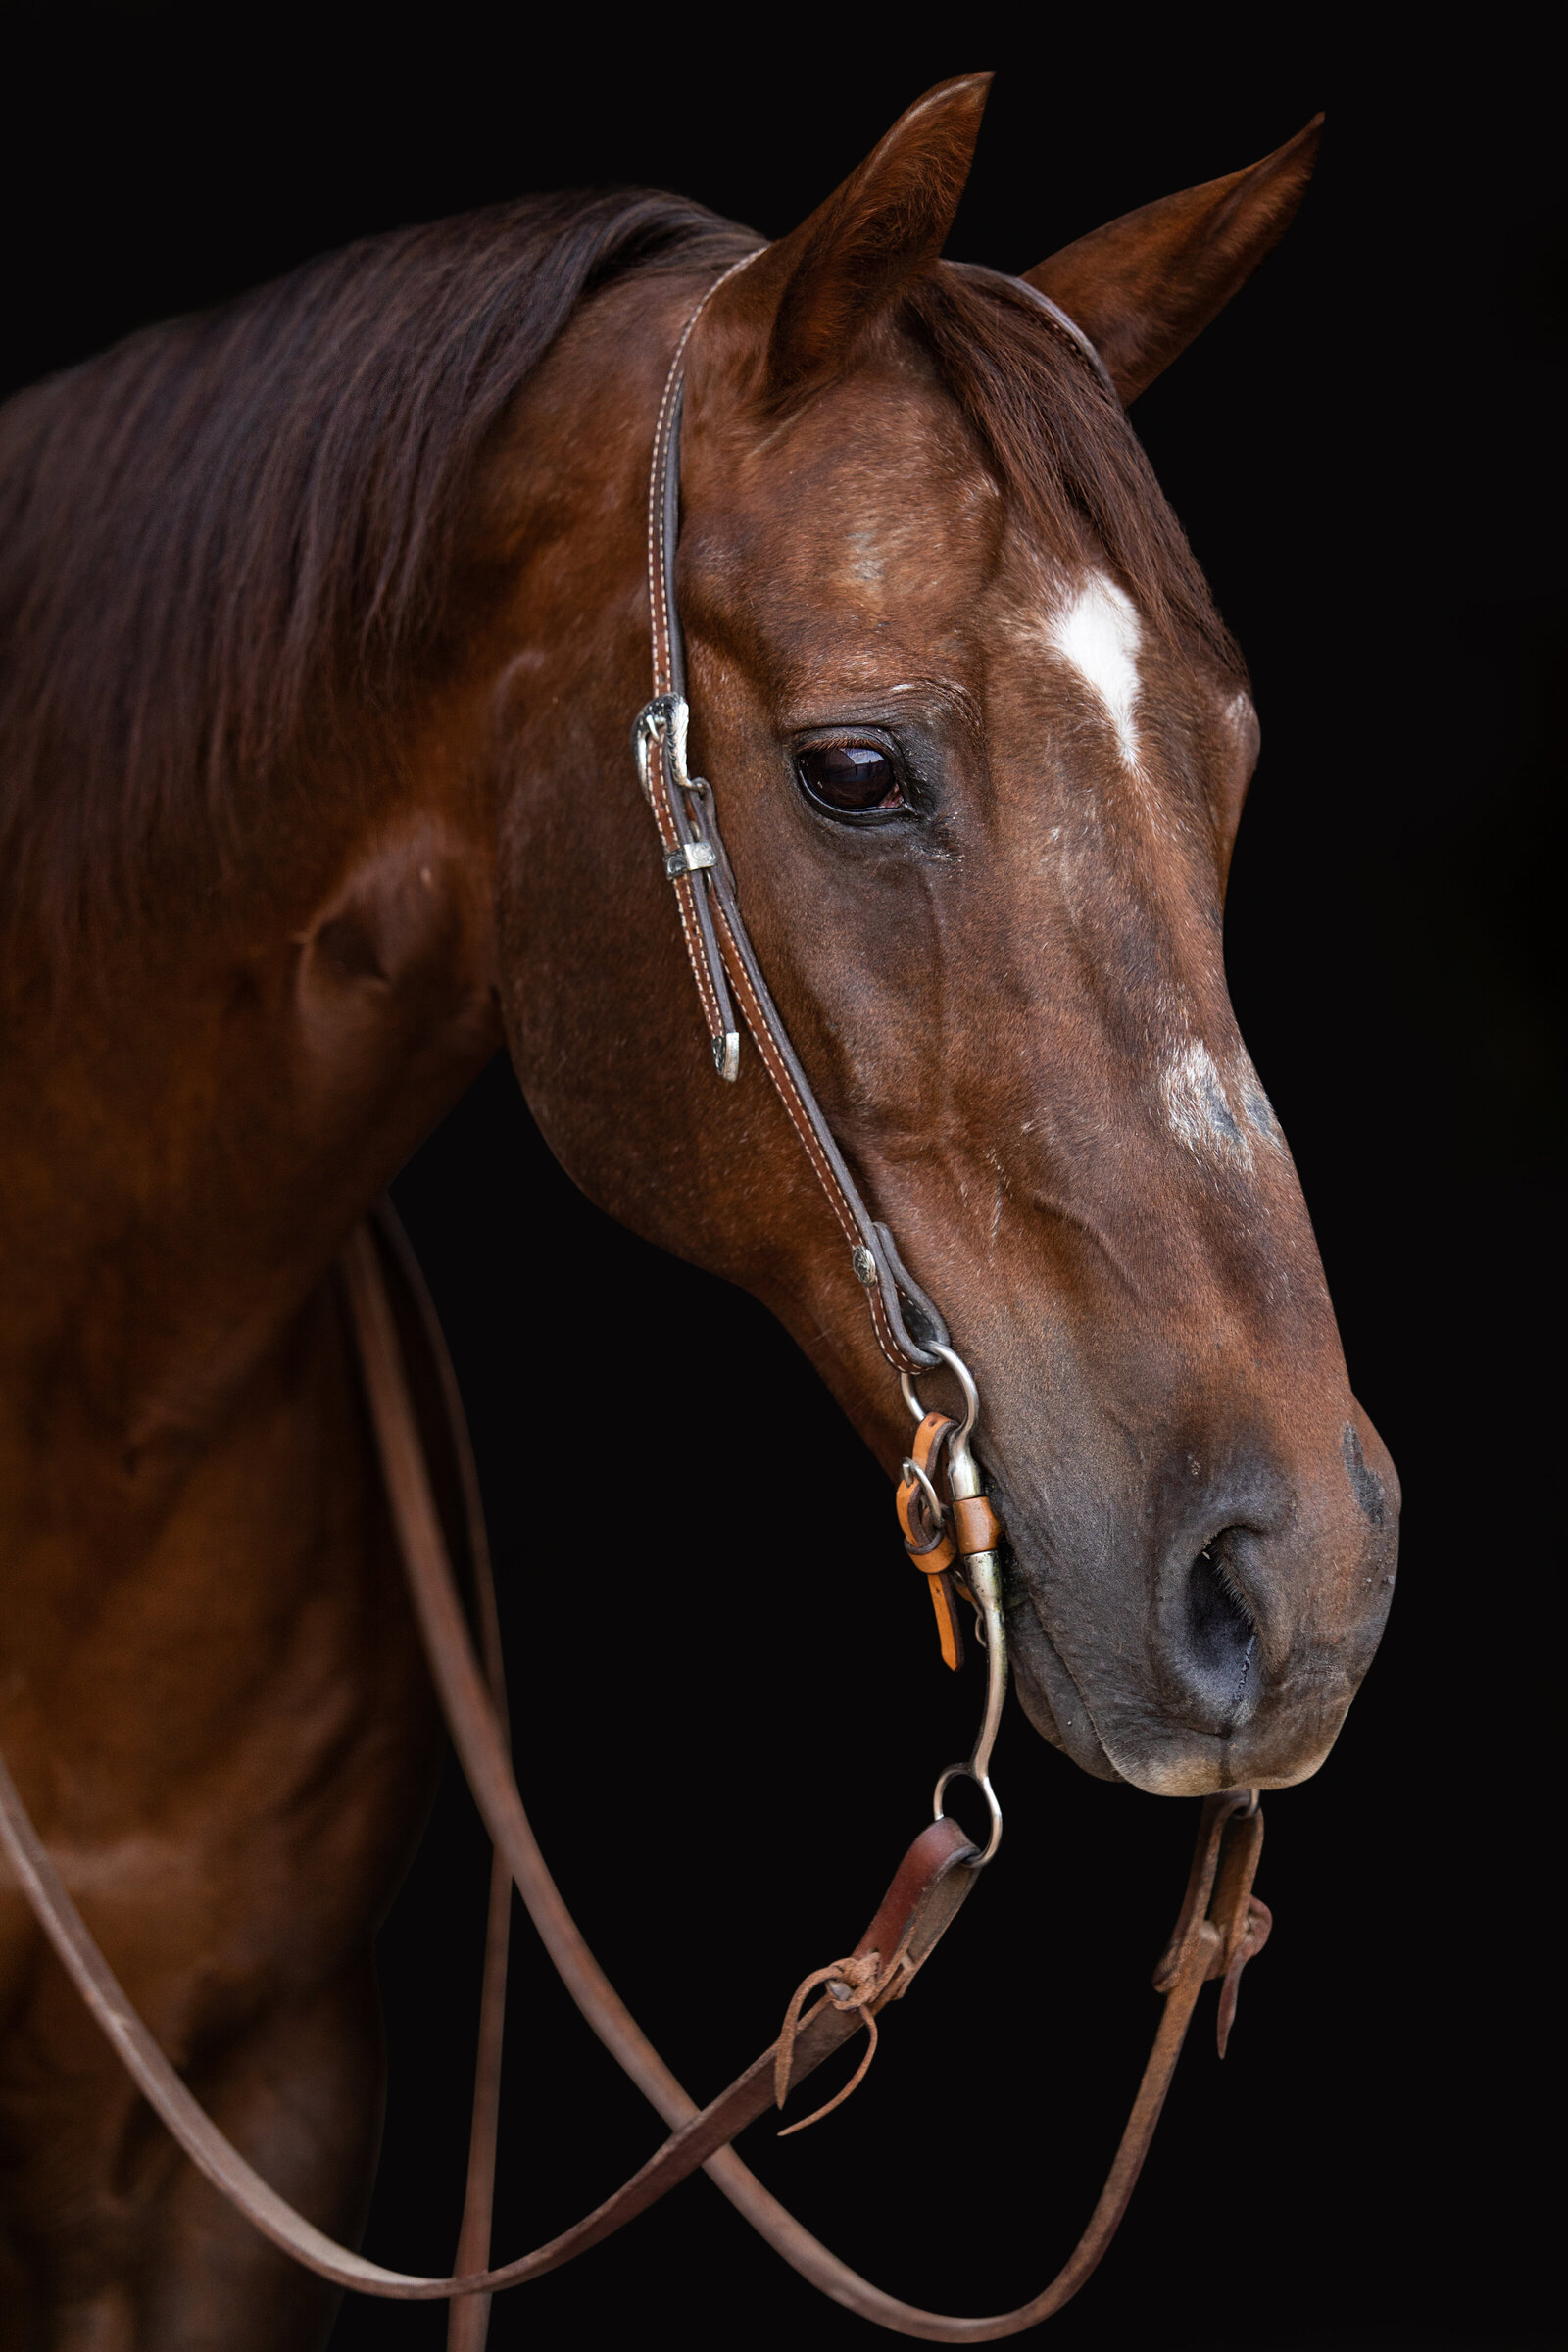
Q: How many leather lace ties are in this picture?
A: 2